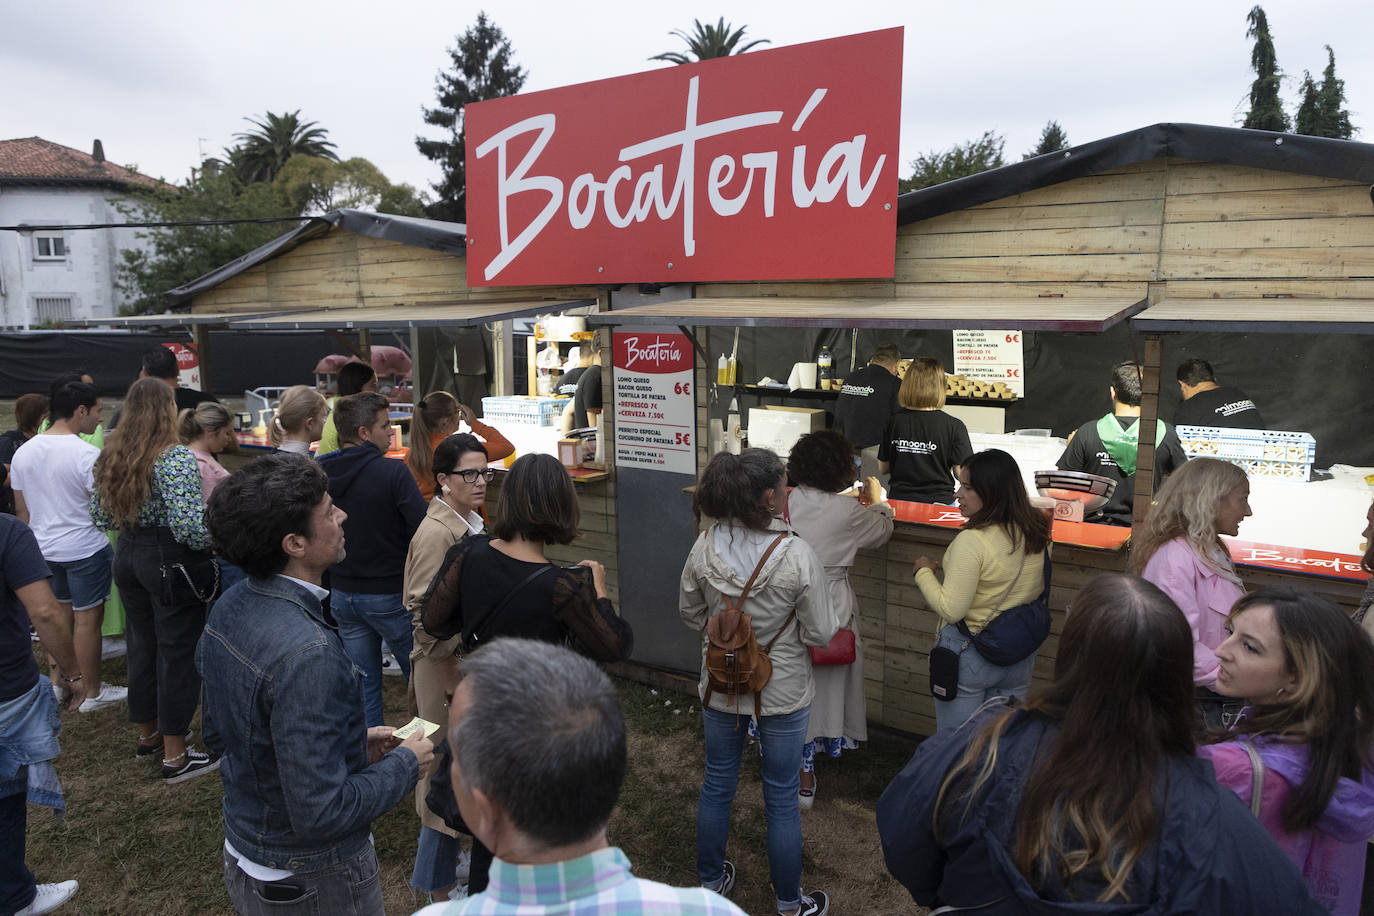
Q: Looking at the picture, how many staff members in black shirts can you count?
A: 6